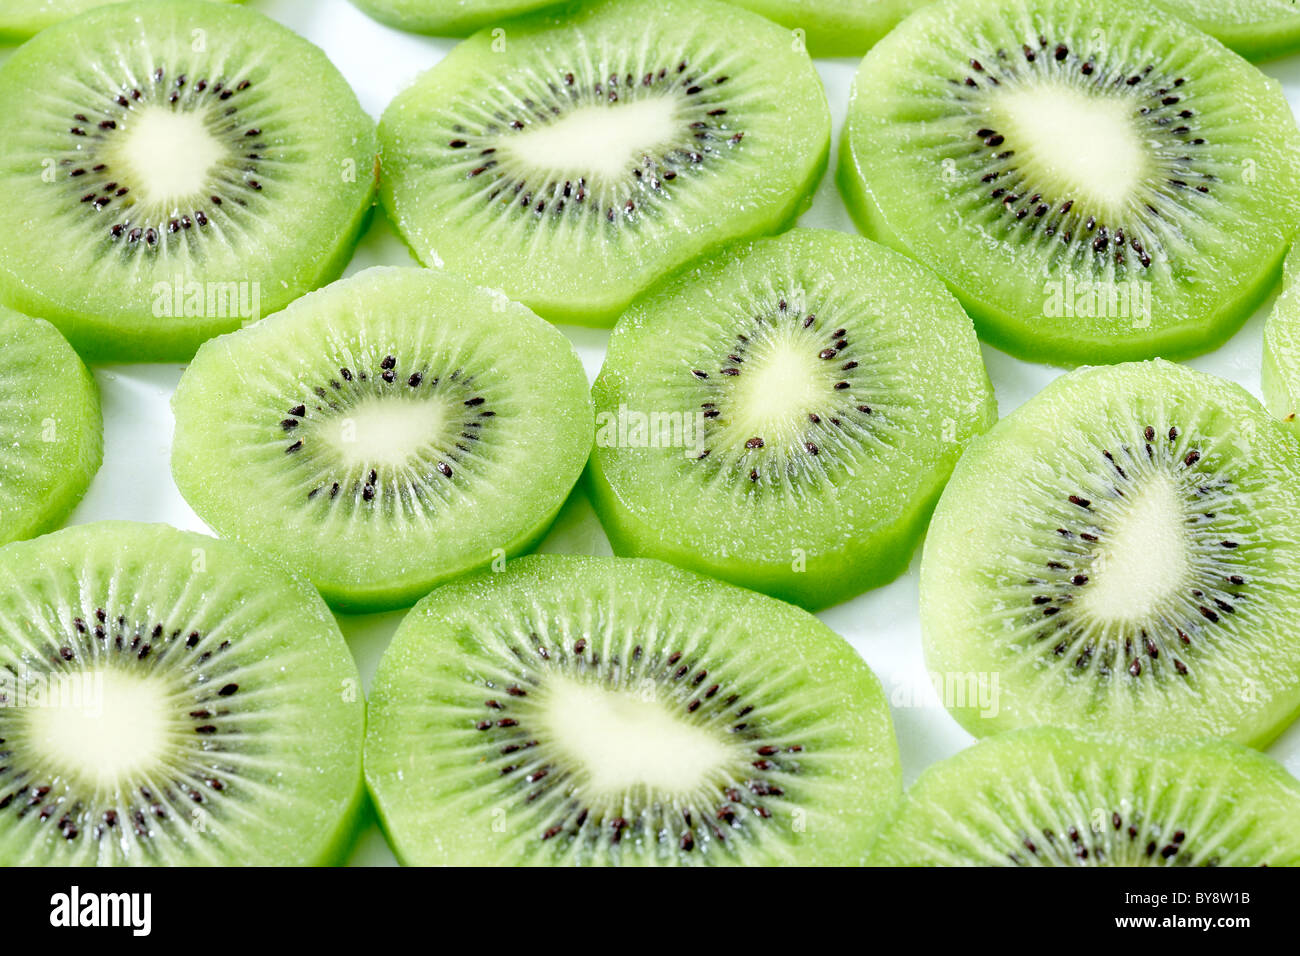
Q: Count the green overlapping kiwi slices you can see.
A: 15